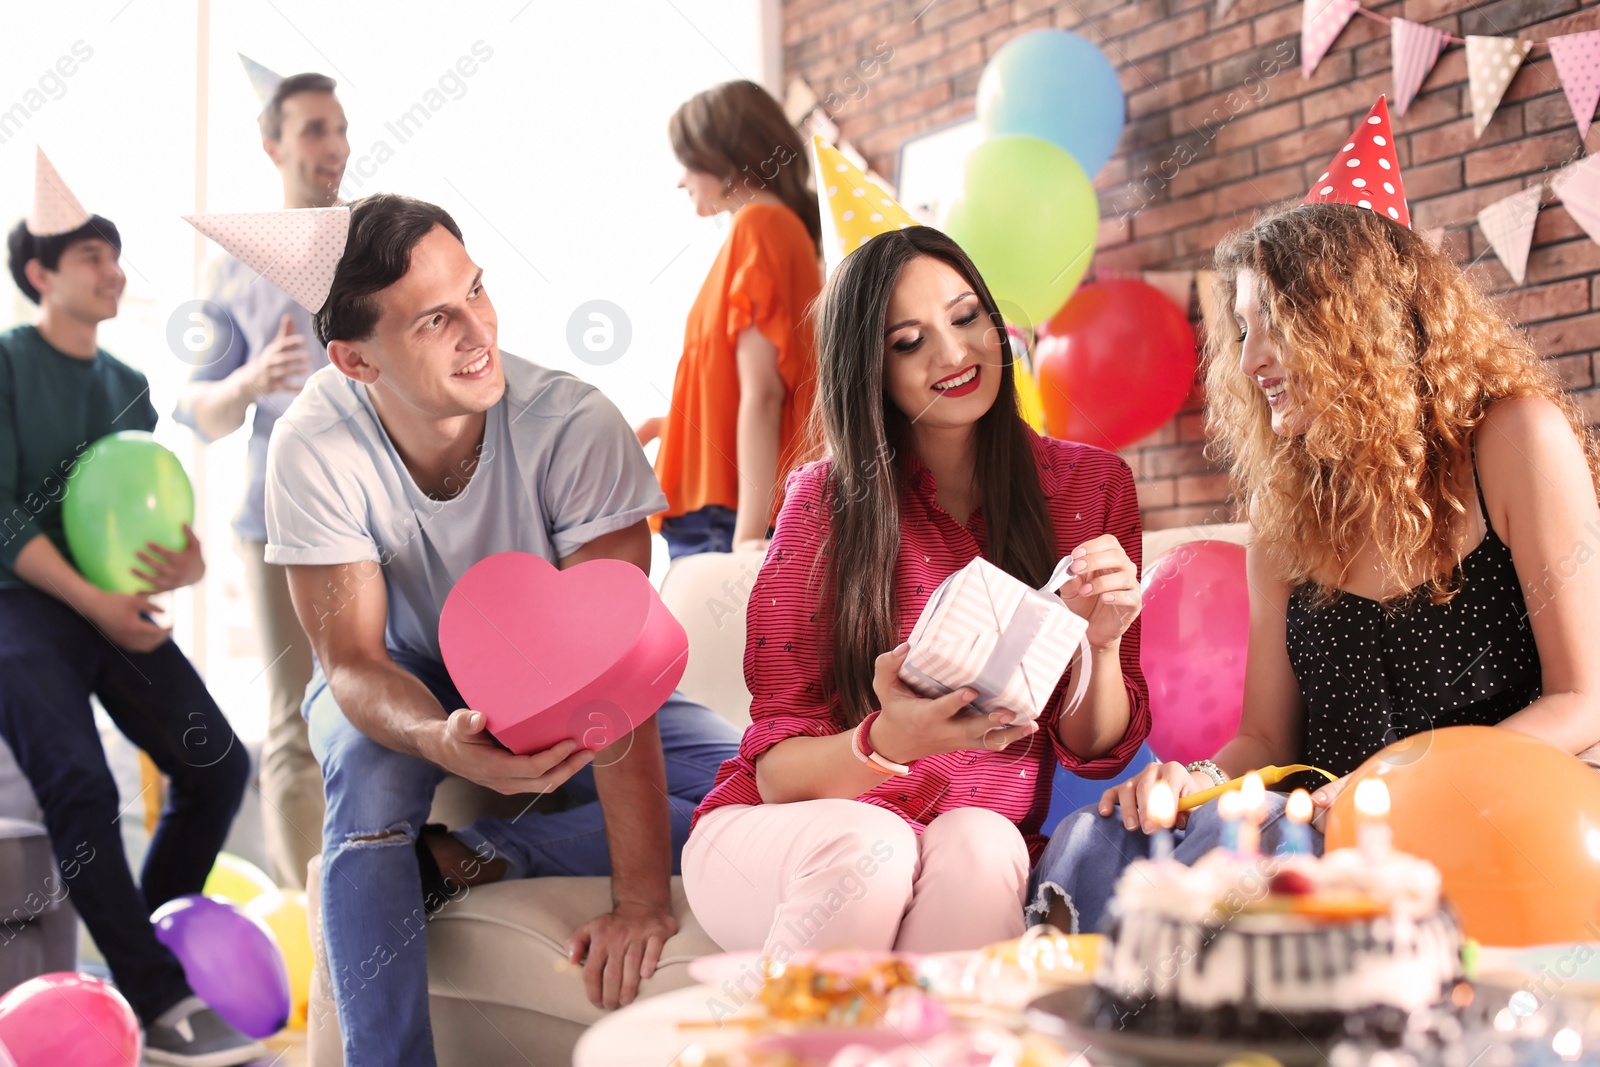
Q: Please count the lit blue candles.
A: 3